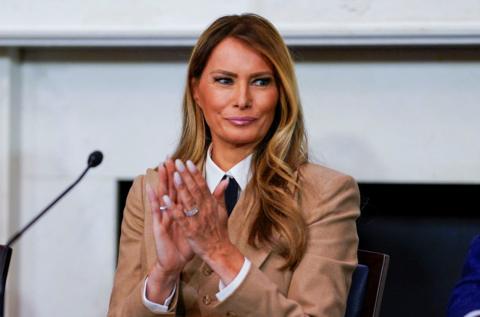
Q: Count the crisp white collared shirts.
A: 1